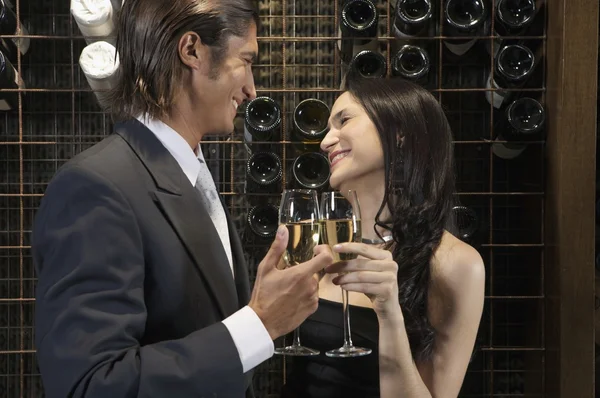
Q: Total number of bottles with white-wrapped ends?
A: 2